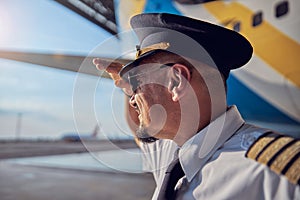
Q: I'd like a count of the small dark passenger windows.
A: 3